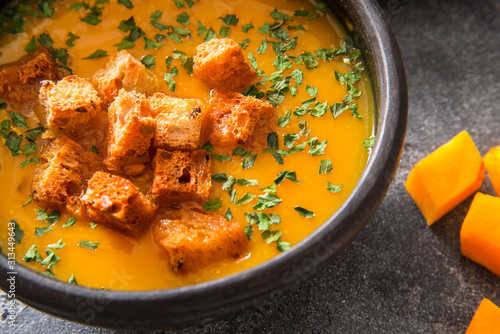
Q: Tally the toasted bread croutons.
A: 11